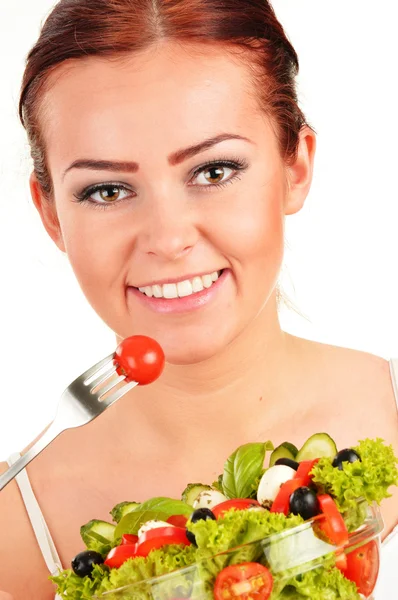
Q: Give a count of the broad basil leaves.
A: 2